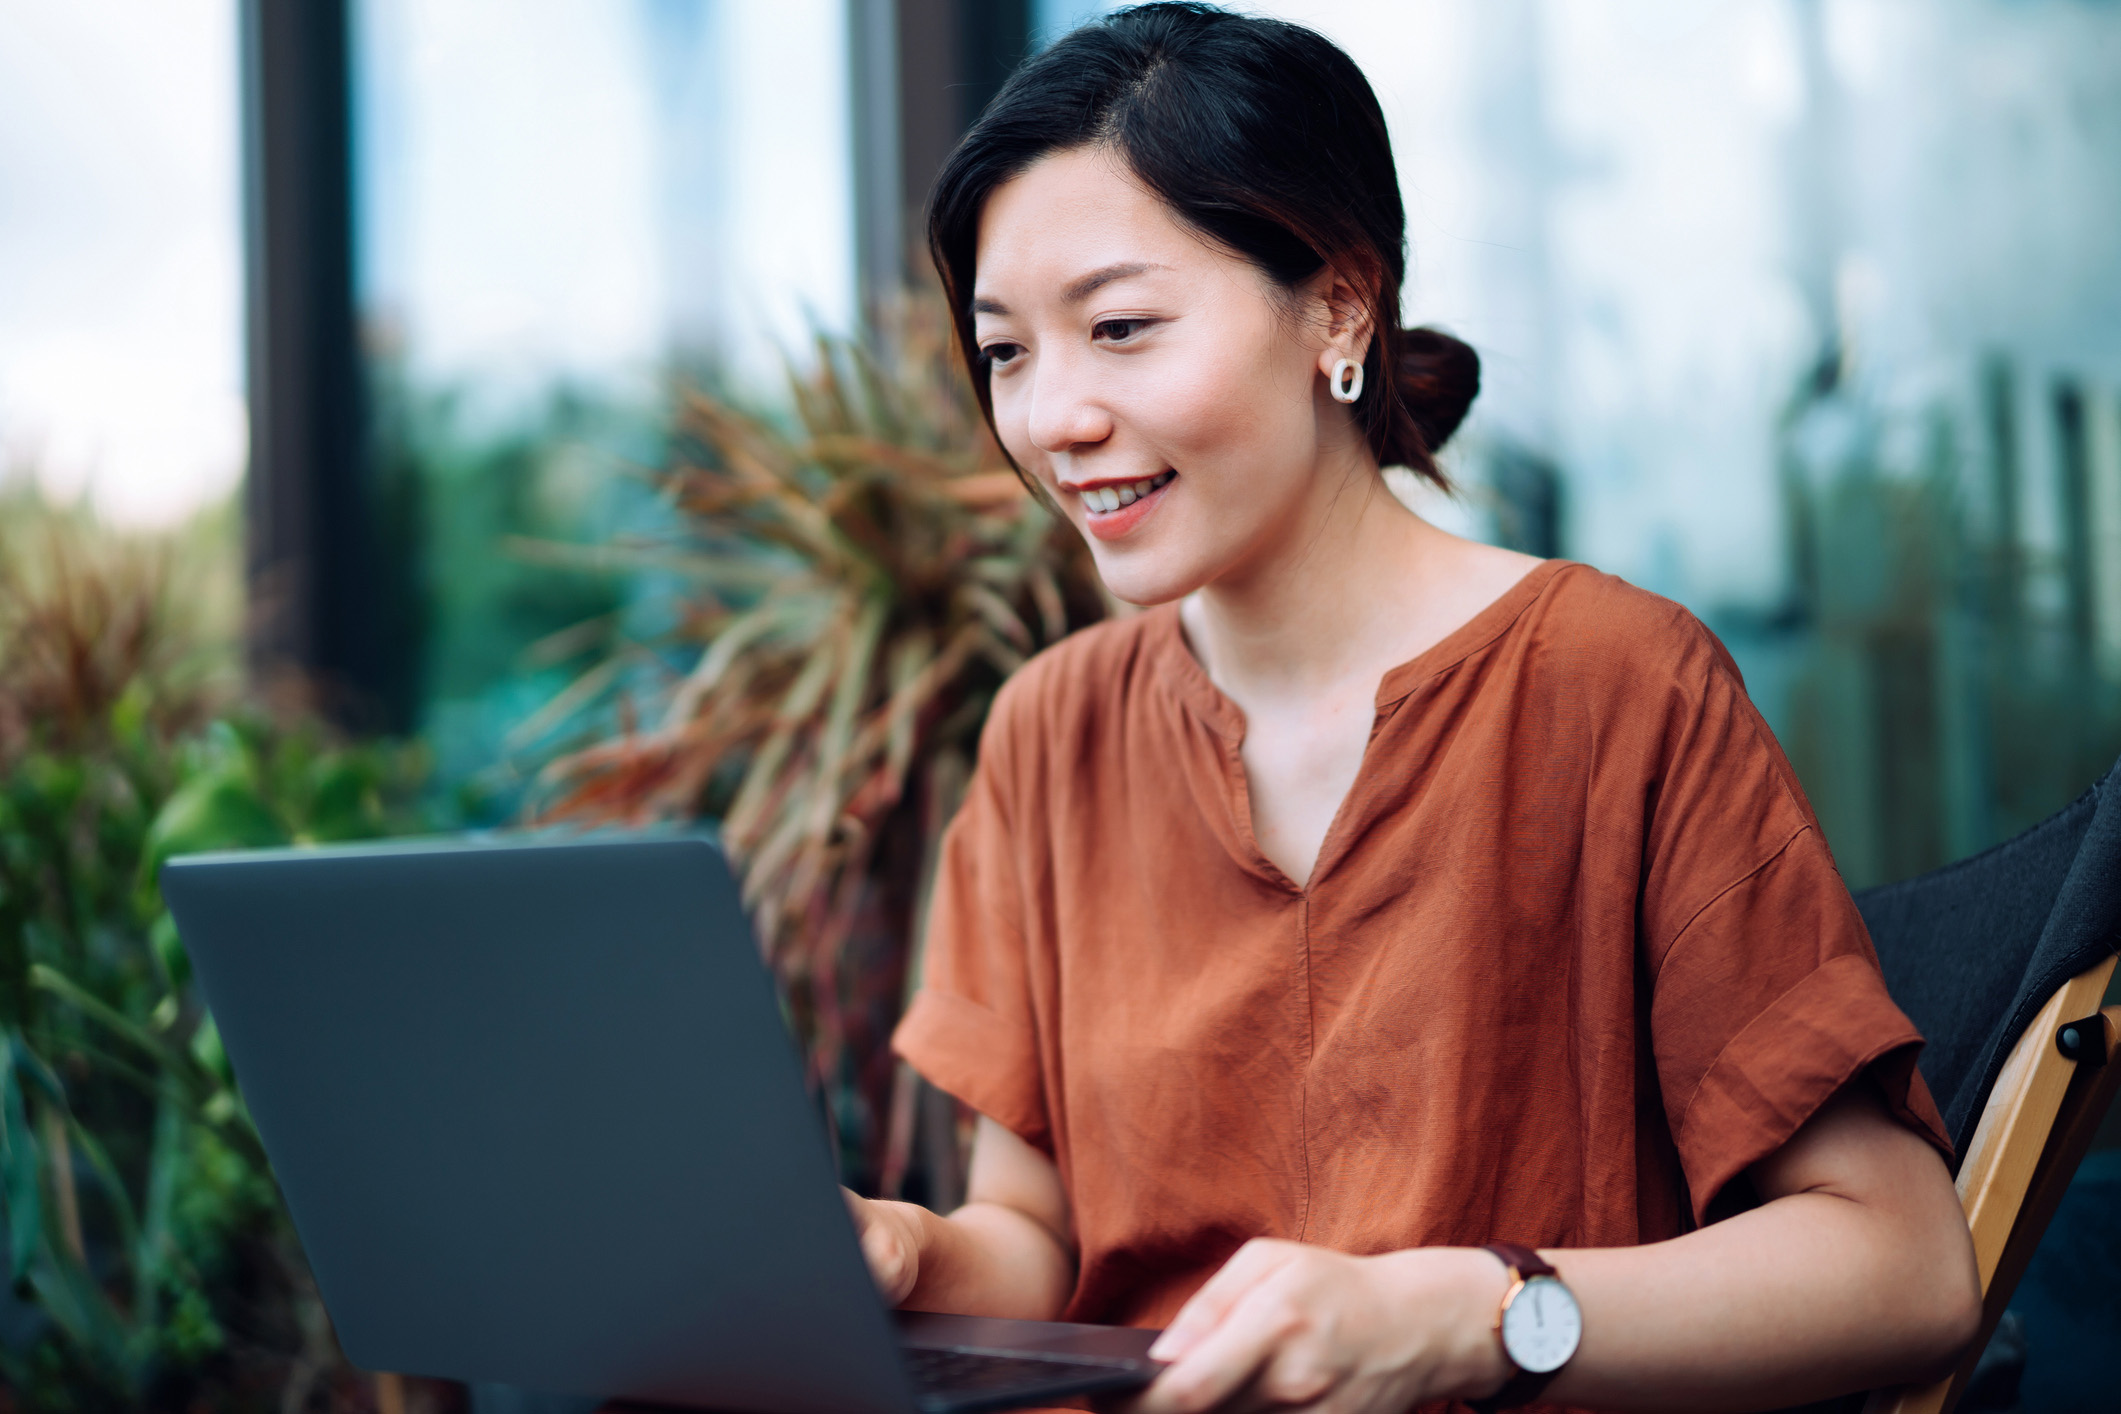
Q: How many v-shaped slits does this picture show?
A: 1